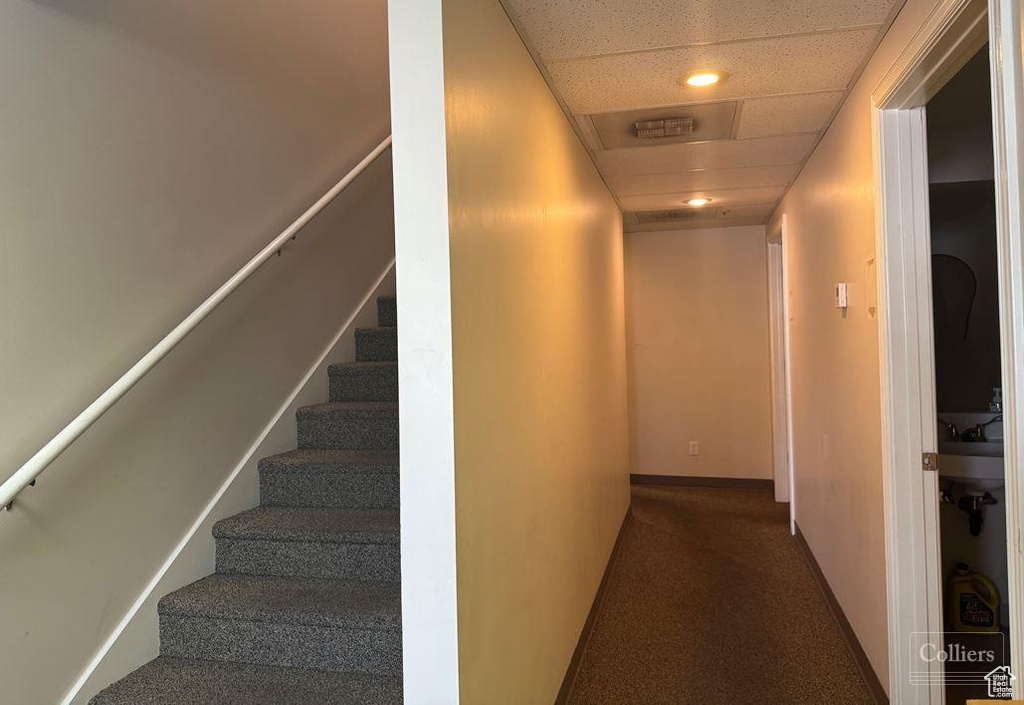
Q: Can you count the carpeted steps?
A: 8